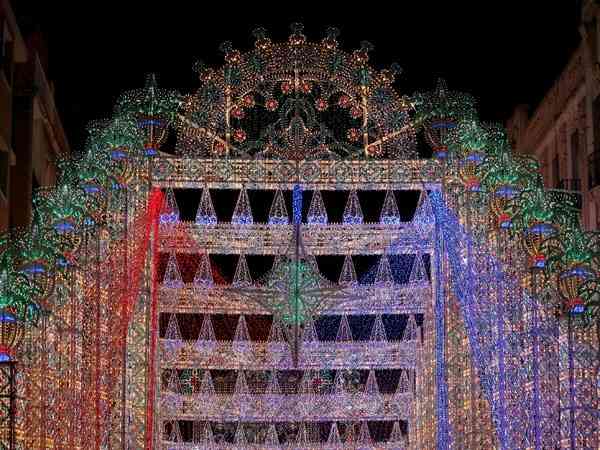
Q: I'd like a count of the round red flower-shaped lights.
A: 12